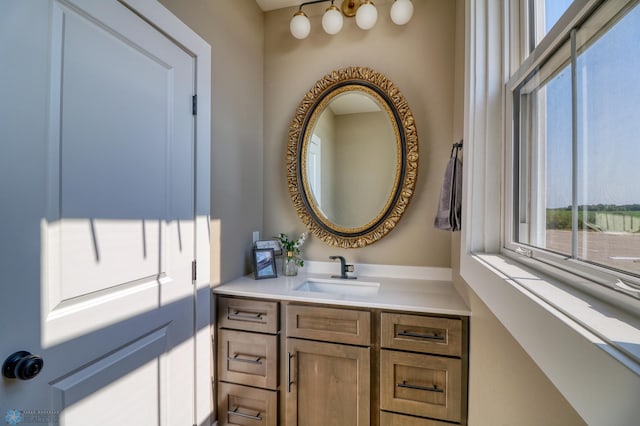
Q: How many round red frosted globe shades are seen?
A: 0